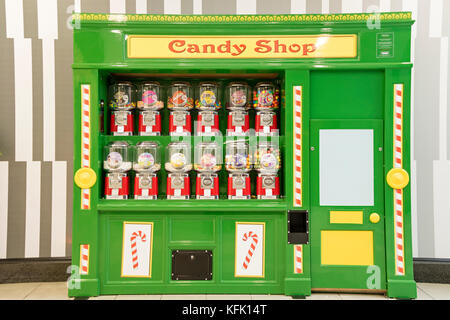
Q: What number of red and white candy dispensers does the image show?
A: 12